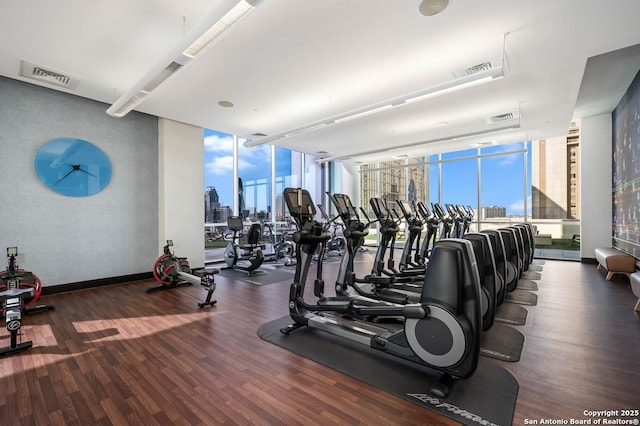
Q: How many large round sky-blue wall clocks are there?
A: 1